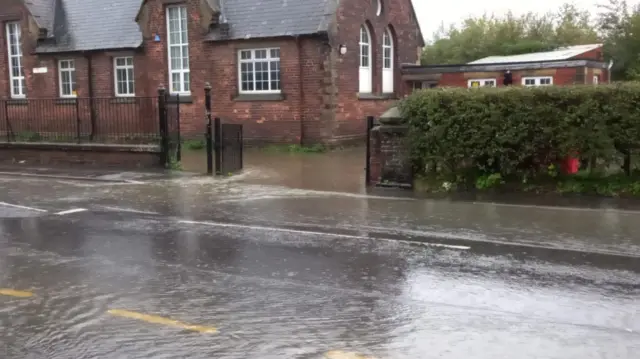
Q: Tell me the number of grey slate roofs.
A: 2